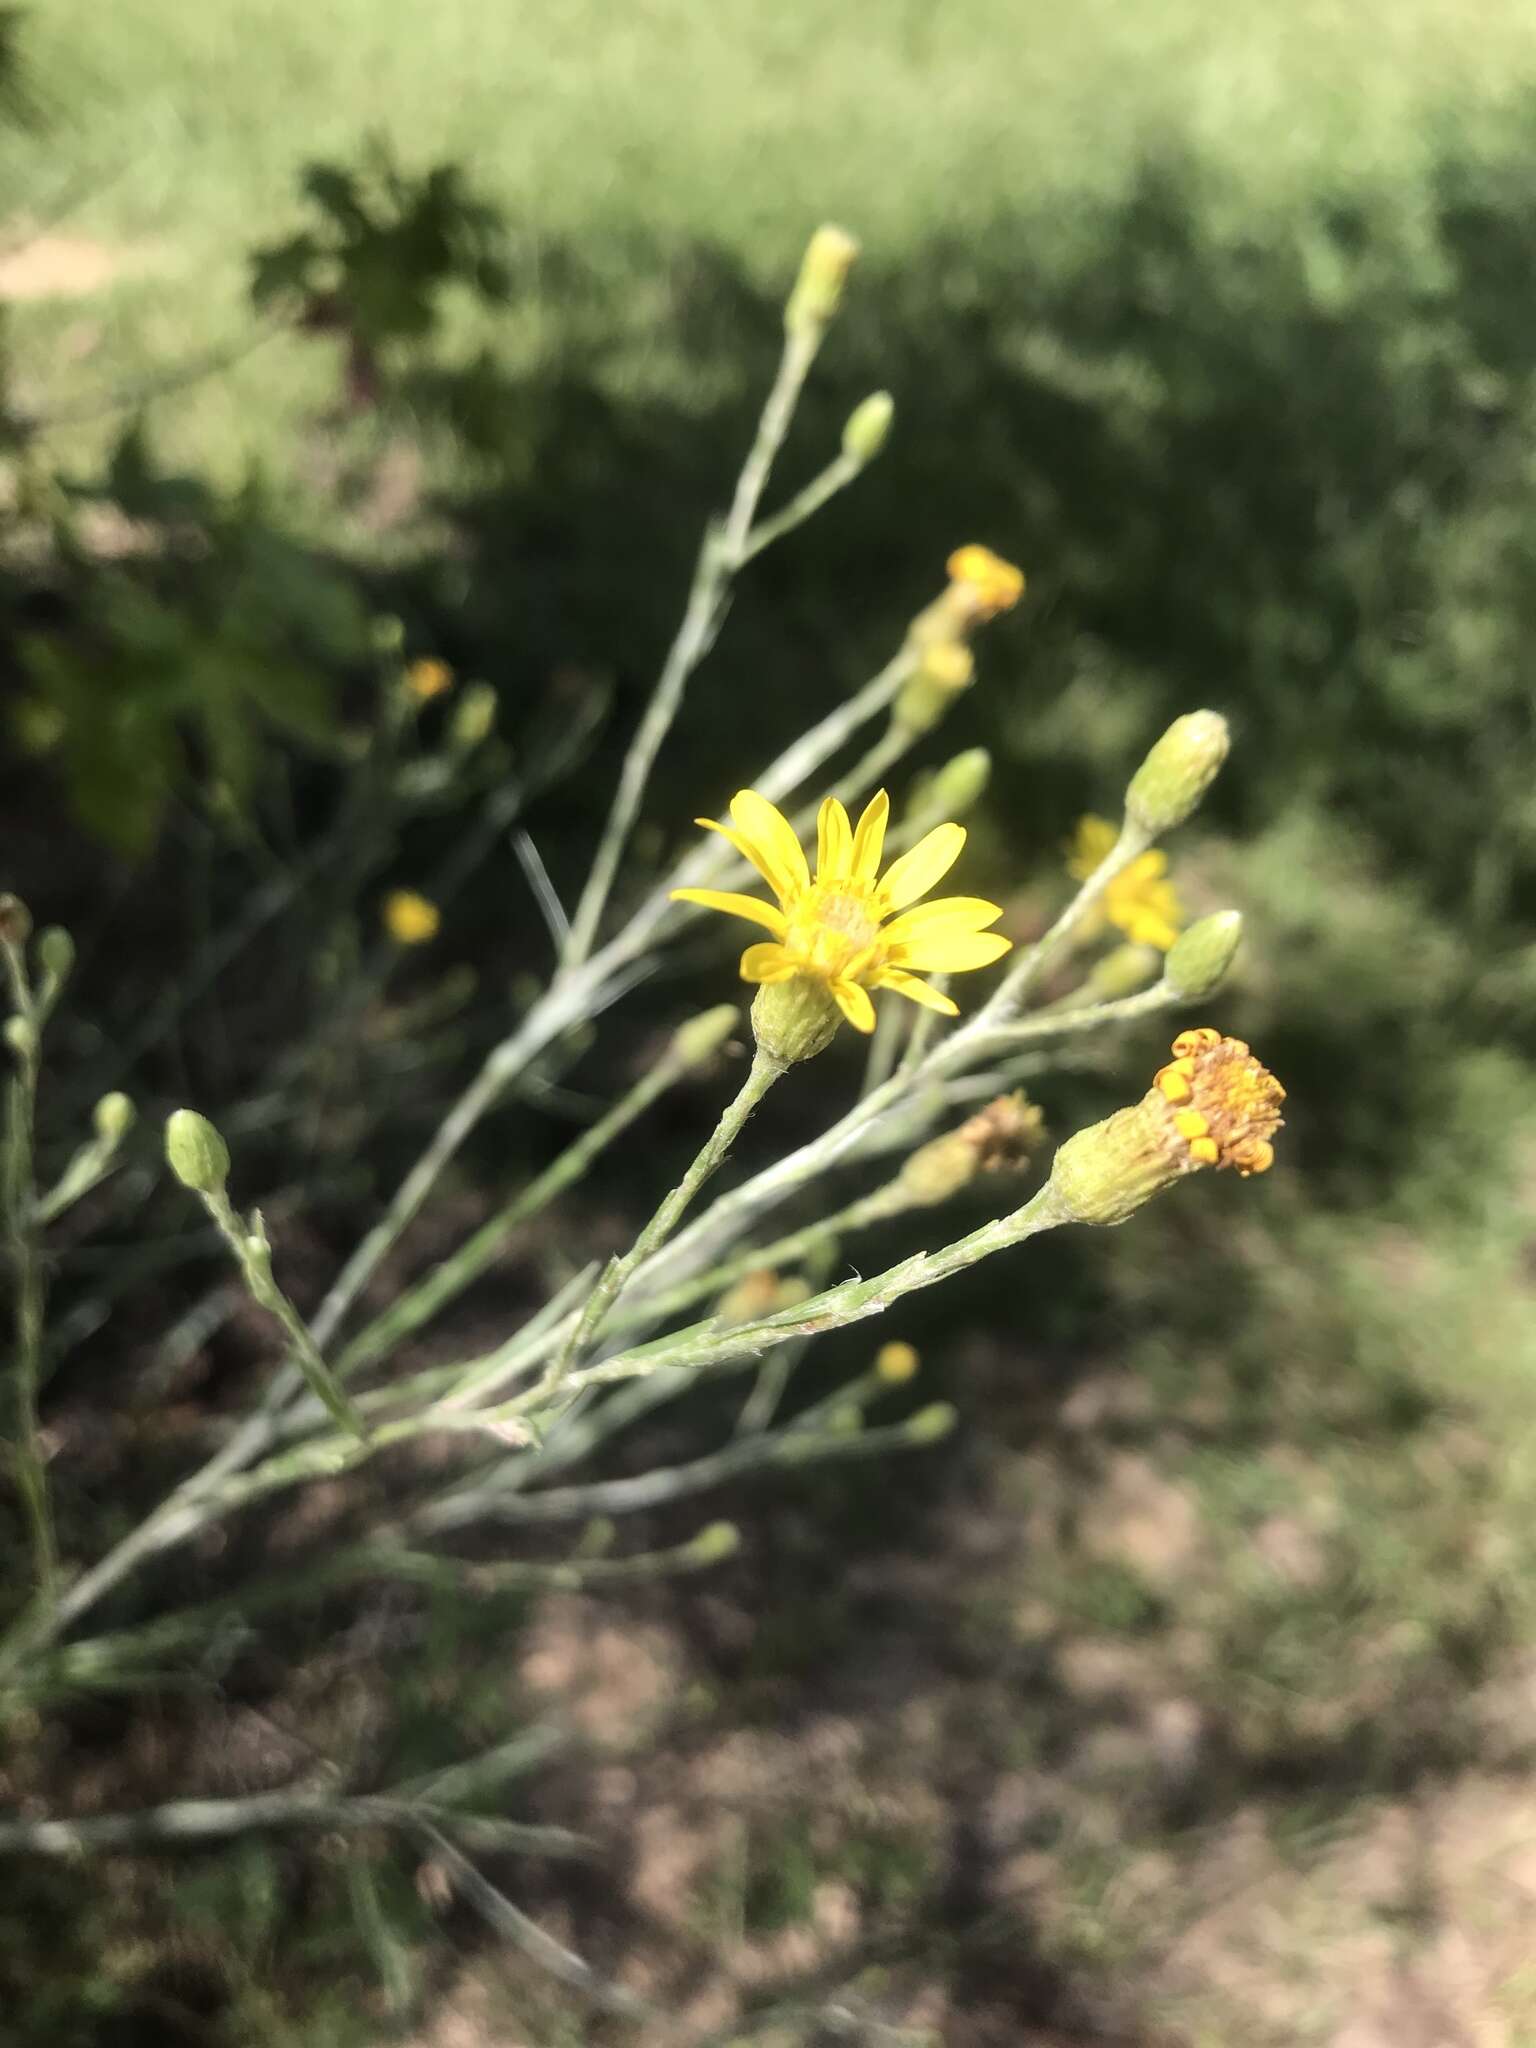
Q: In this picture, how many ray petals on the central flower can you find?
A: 11